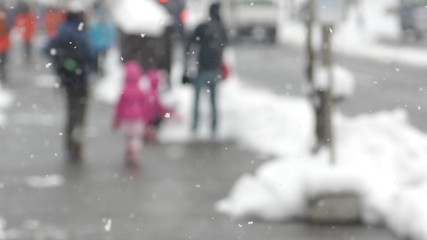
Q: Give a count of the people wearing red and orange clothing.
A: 3